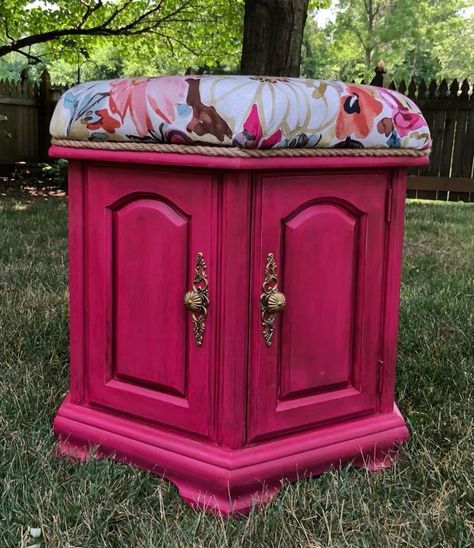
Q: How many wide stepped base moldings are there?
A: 1